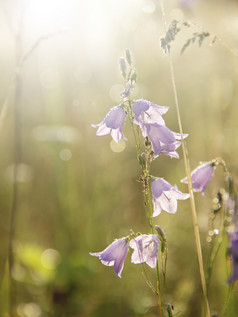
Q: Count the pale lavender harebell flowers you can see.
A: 7